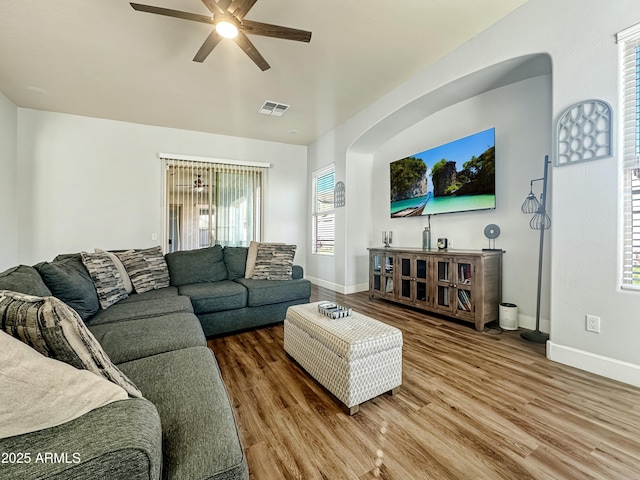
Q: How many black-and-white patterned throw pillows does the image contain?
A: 4